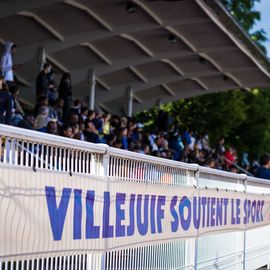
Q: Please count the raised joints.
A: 3